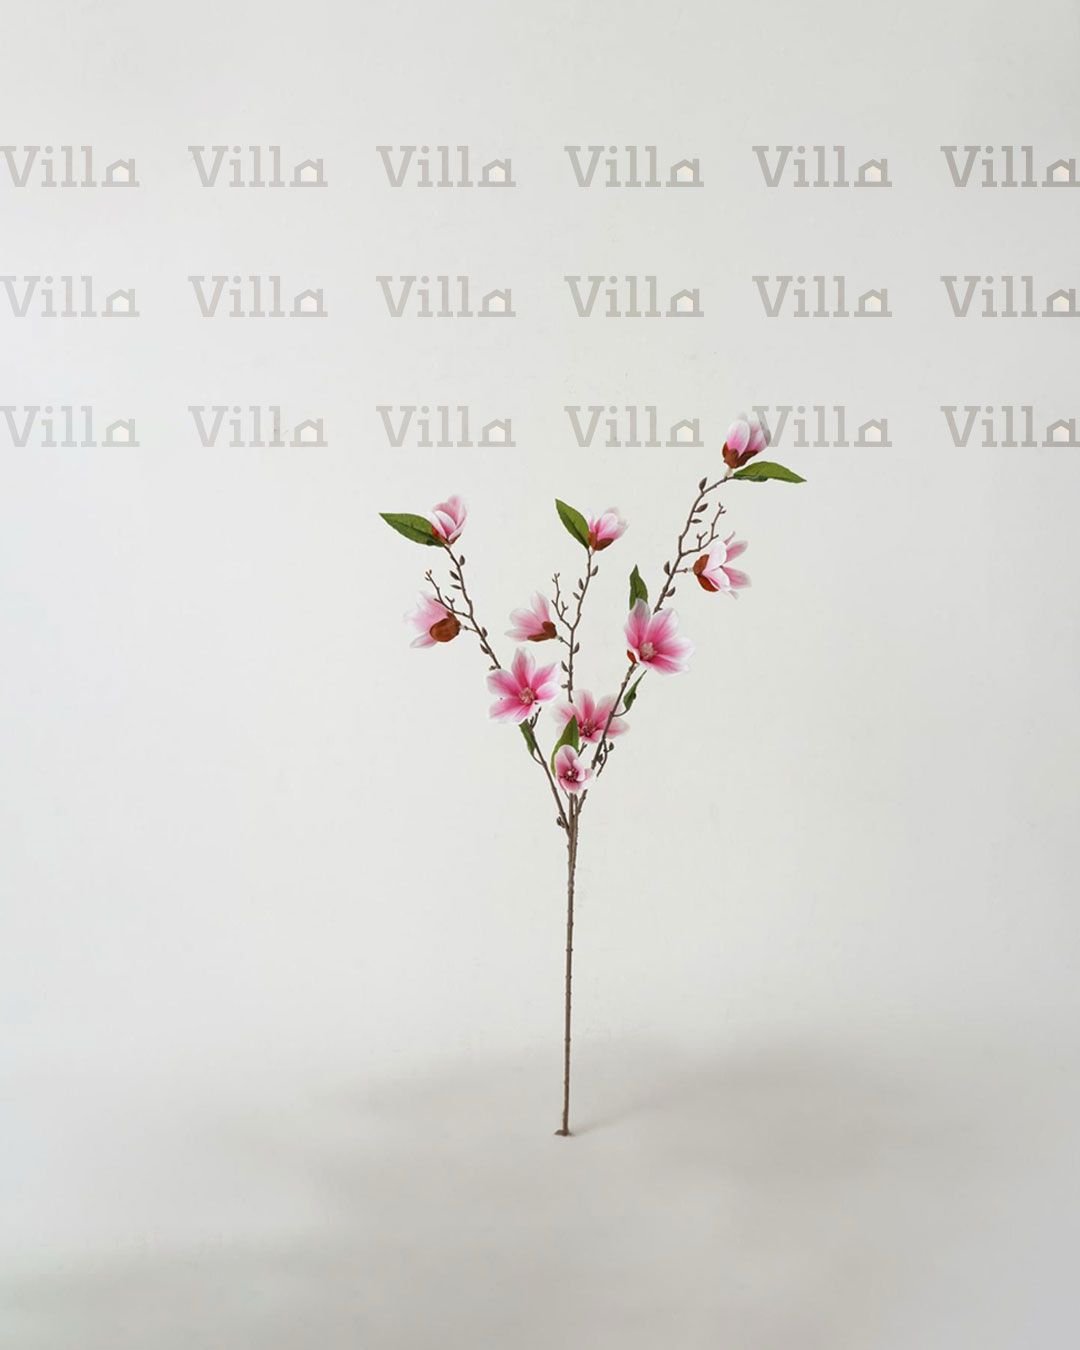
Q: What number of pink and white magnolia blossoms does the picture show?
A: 10